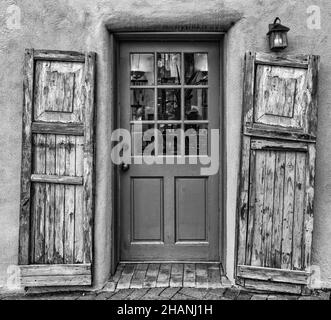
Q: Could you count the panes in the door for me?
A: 9